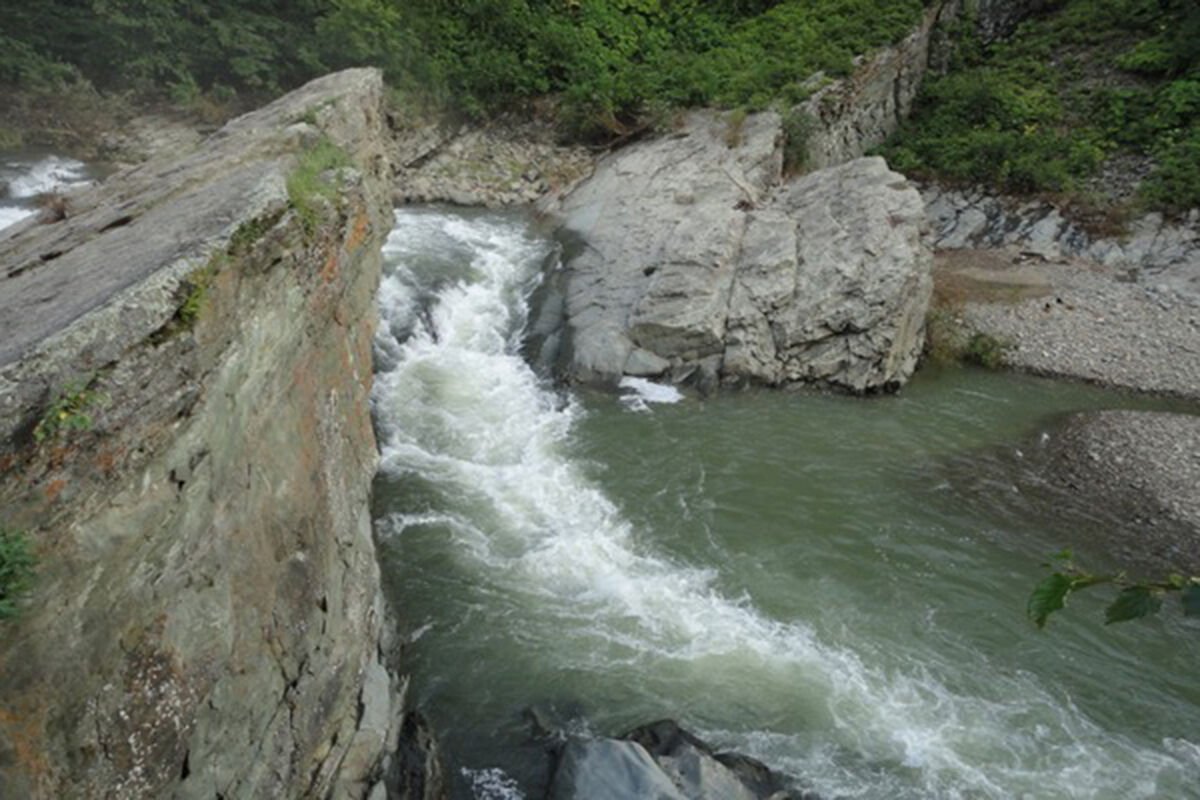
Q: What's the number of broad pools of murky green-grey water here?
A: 1